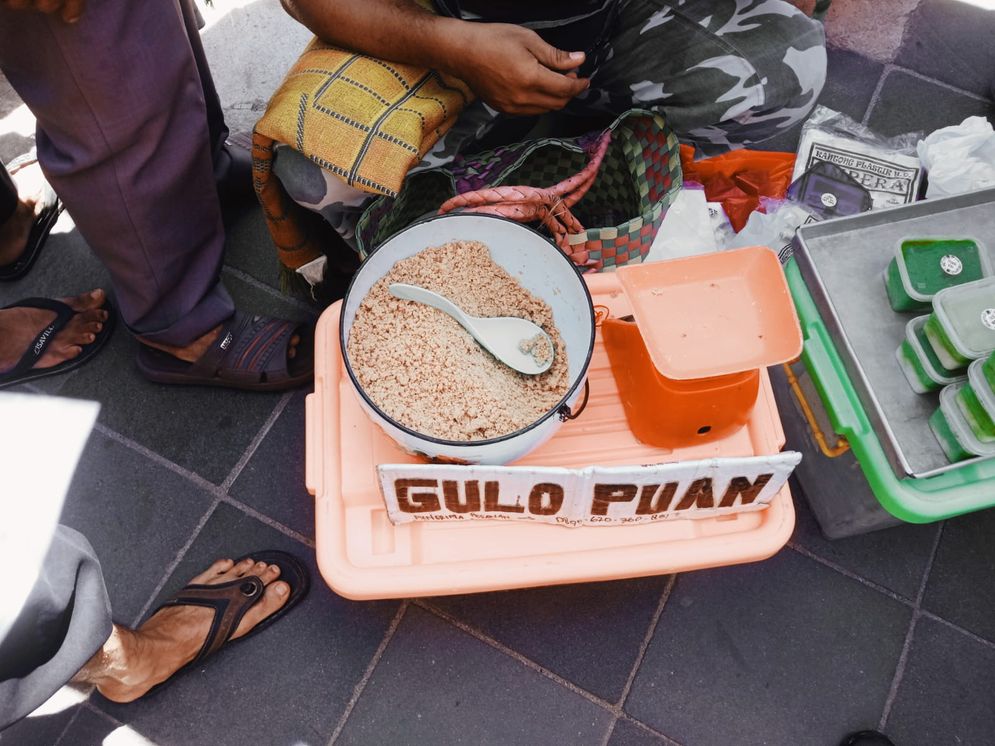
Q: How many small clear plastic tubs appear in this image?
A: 6